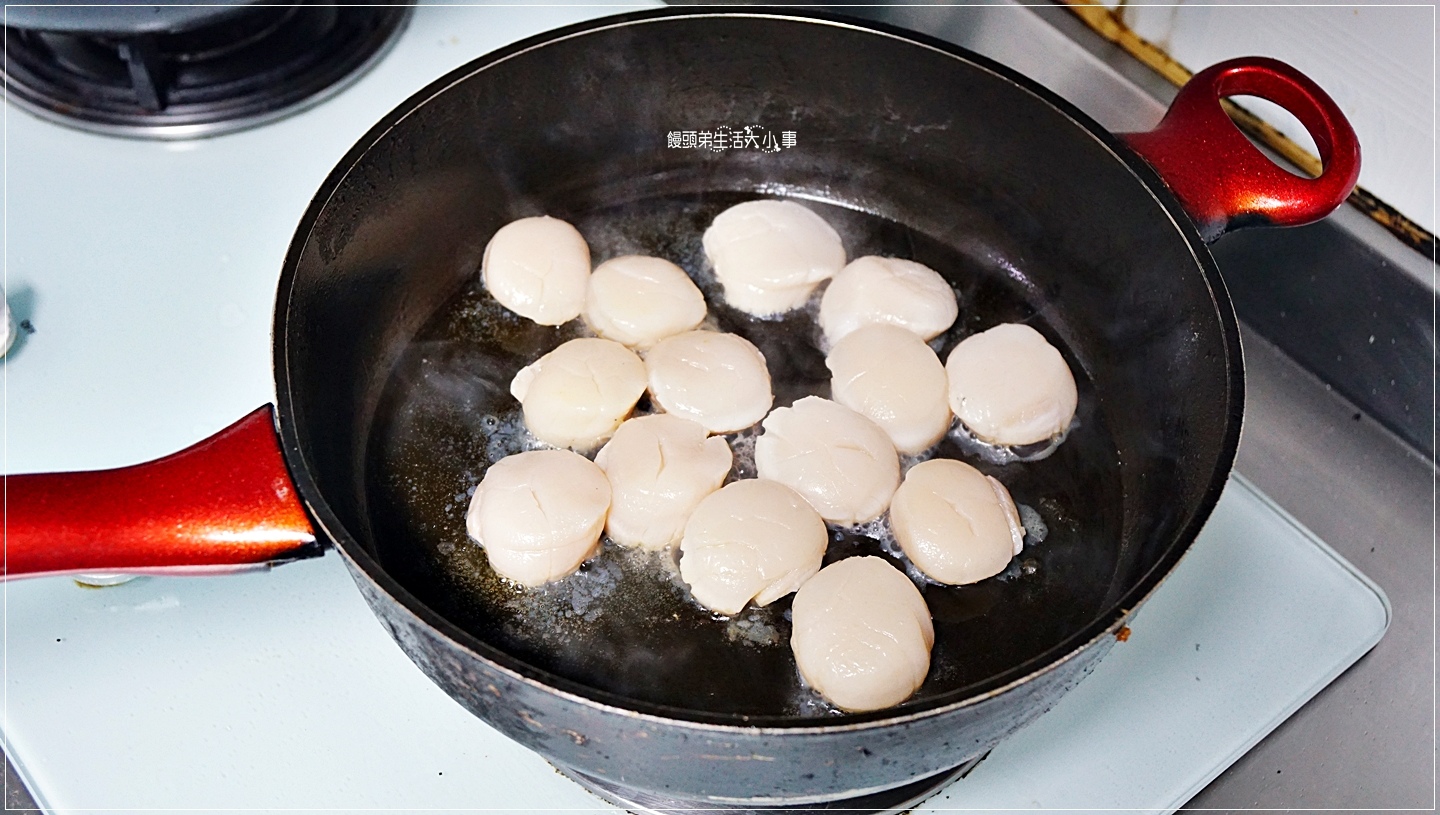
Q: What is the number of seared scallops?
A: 14